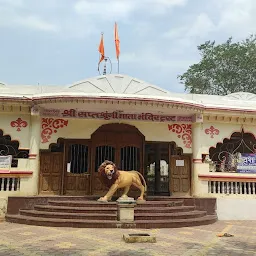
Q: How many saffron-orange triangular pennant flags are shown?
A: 2